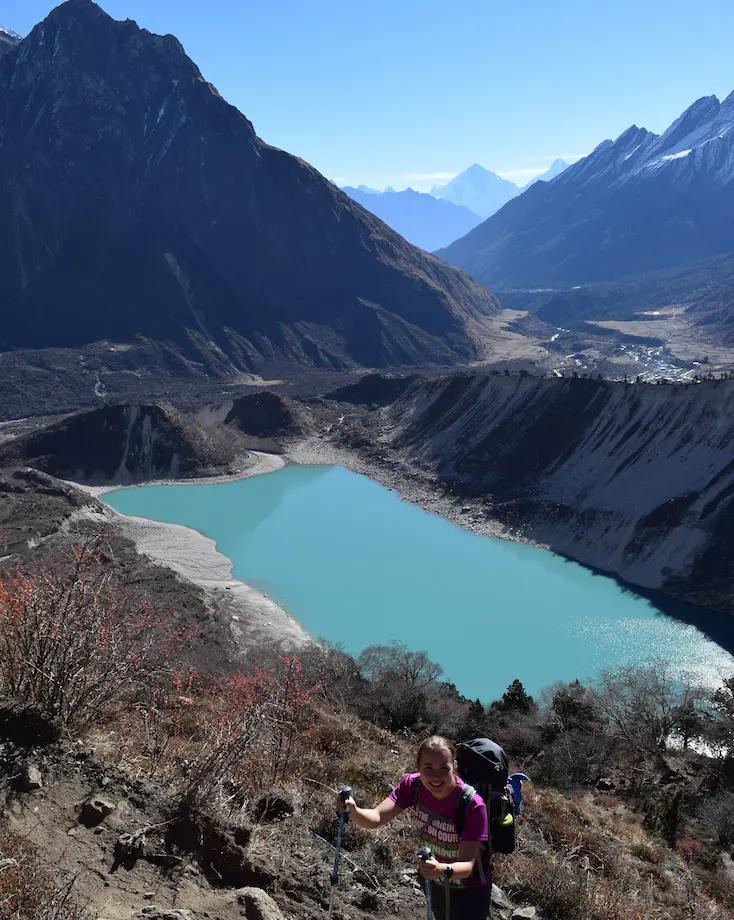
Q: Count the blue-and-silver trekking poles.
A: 2